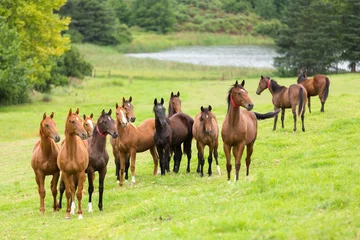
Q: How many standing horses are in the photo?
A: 12